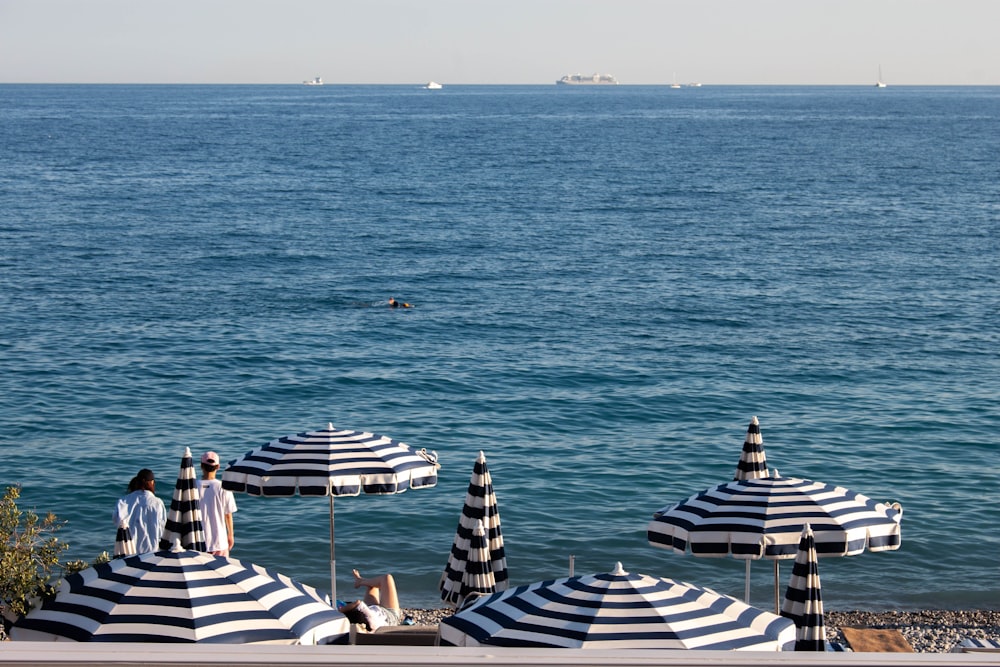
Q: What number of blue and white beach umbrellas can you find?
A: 10